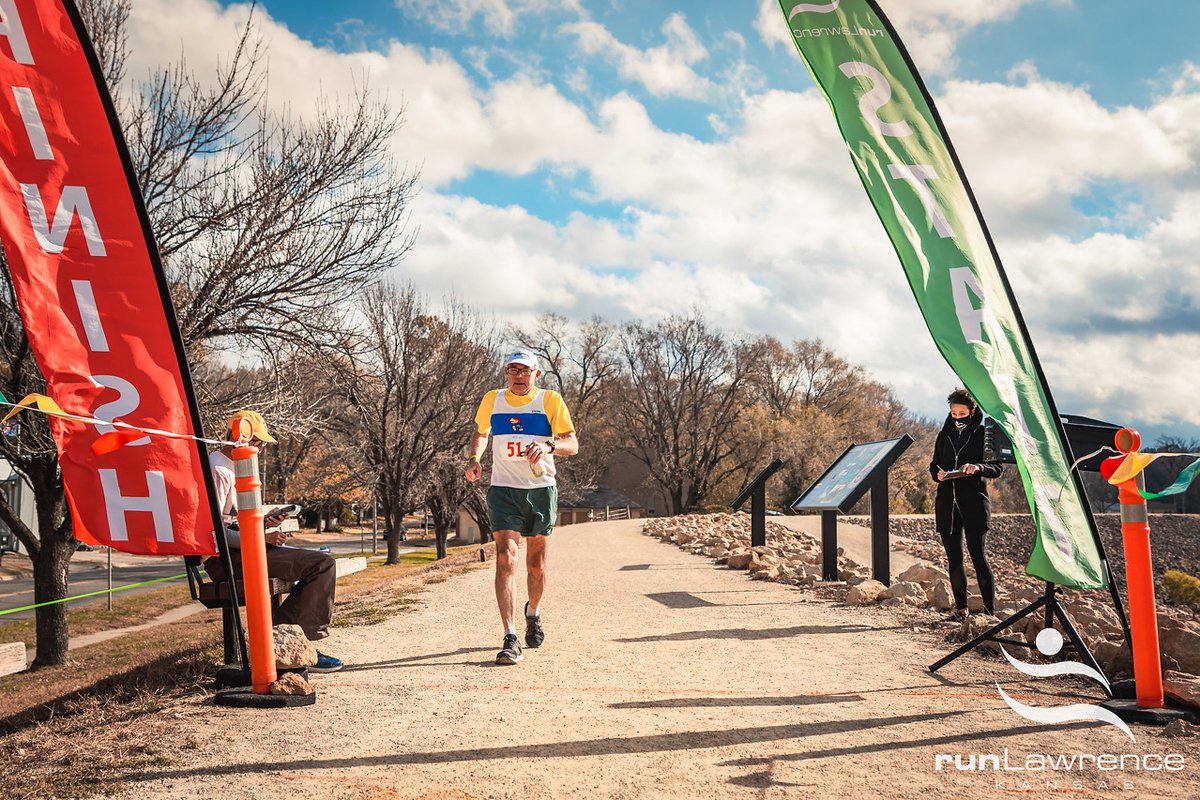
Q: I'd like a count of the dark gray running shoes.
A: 2